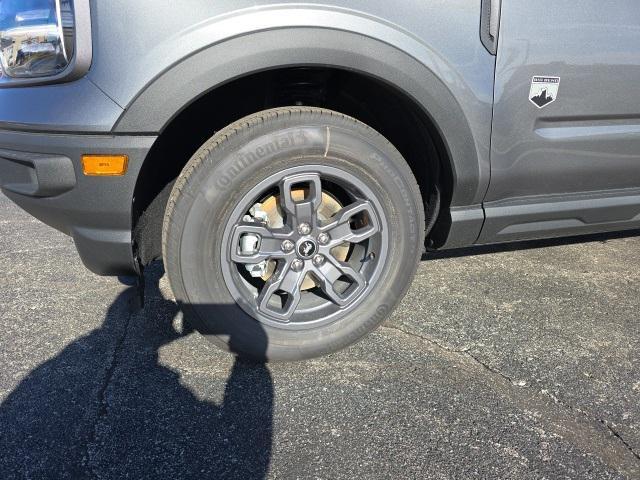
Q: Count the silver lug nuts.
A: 5